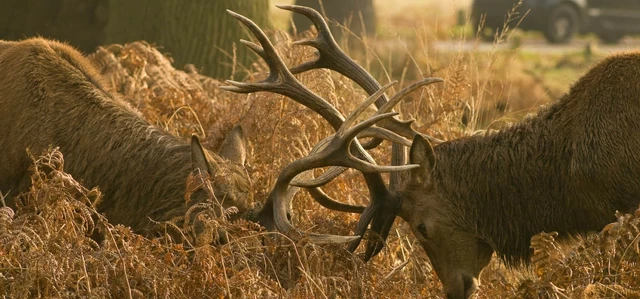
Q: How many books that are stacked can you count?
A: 0